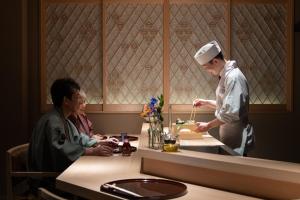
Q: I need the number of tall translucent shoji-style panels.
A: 4